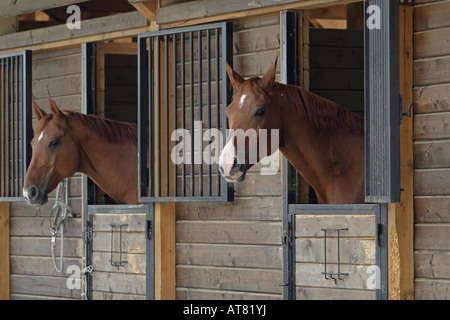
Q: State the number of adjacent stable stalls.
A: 2